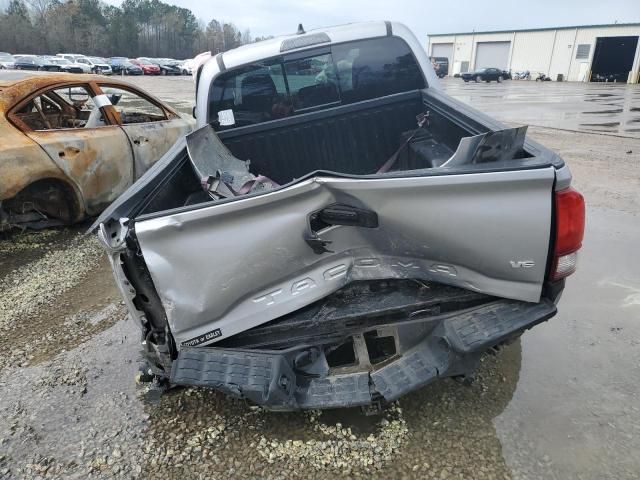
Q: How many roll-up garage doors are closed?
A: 2